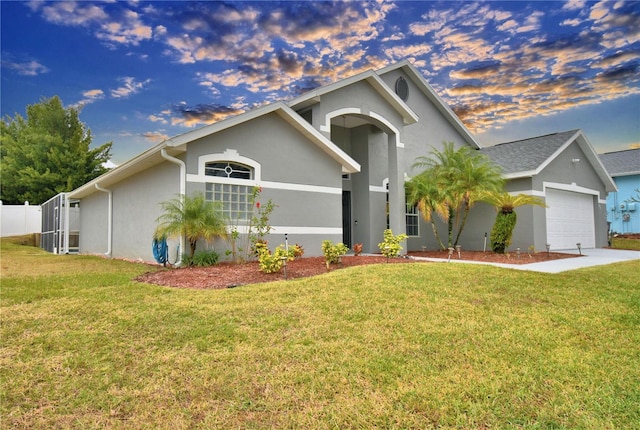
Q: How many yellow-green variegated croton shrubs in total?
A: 3